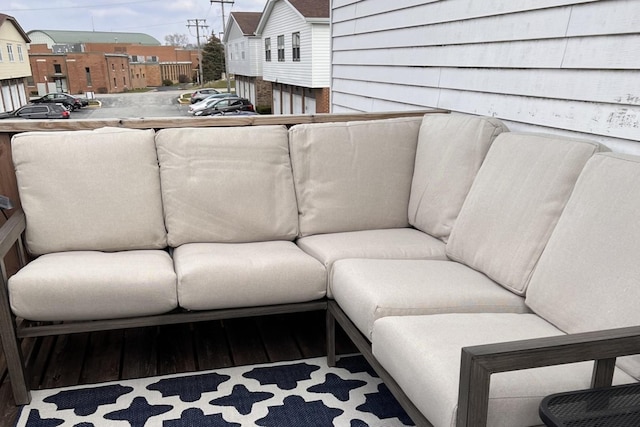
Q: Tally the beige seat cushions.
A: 5